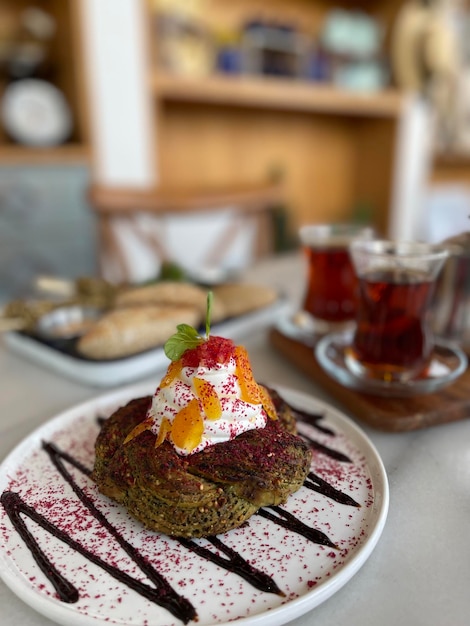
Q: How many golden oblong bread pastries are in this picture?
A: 3